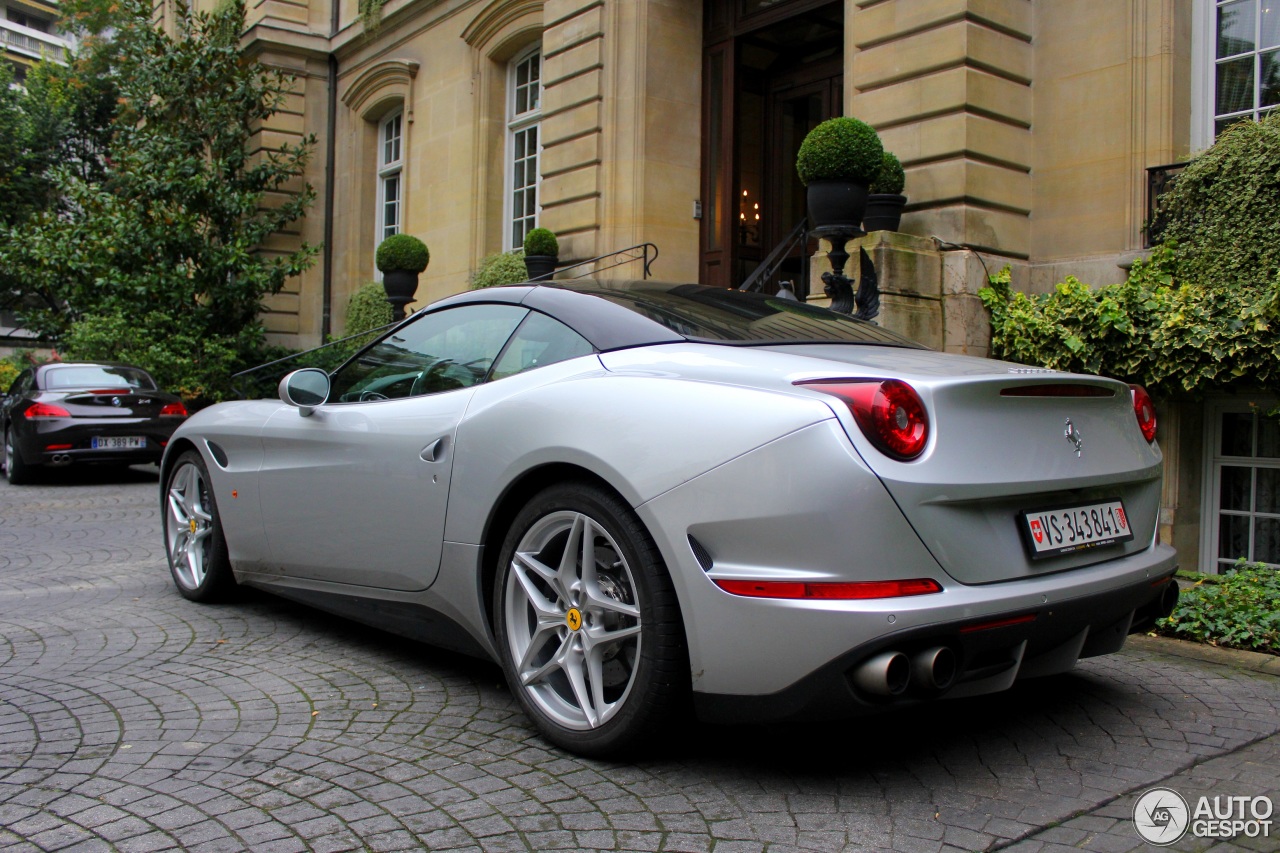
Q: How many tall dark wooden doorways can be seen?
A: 1